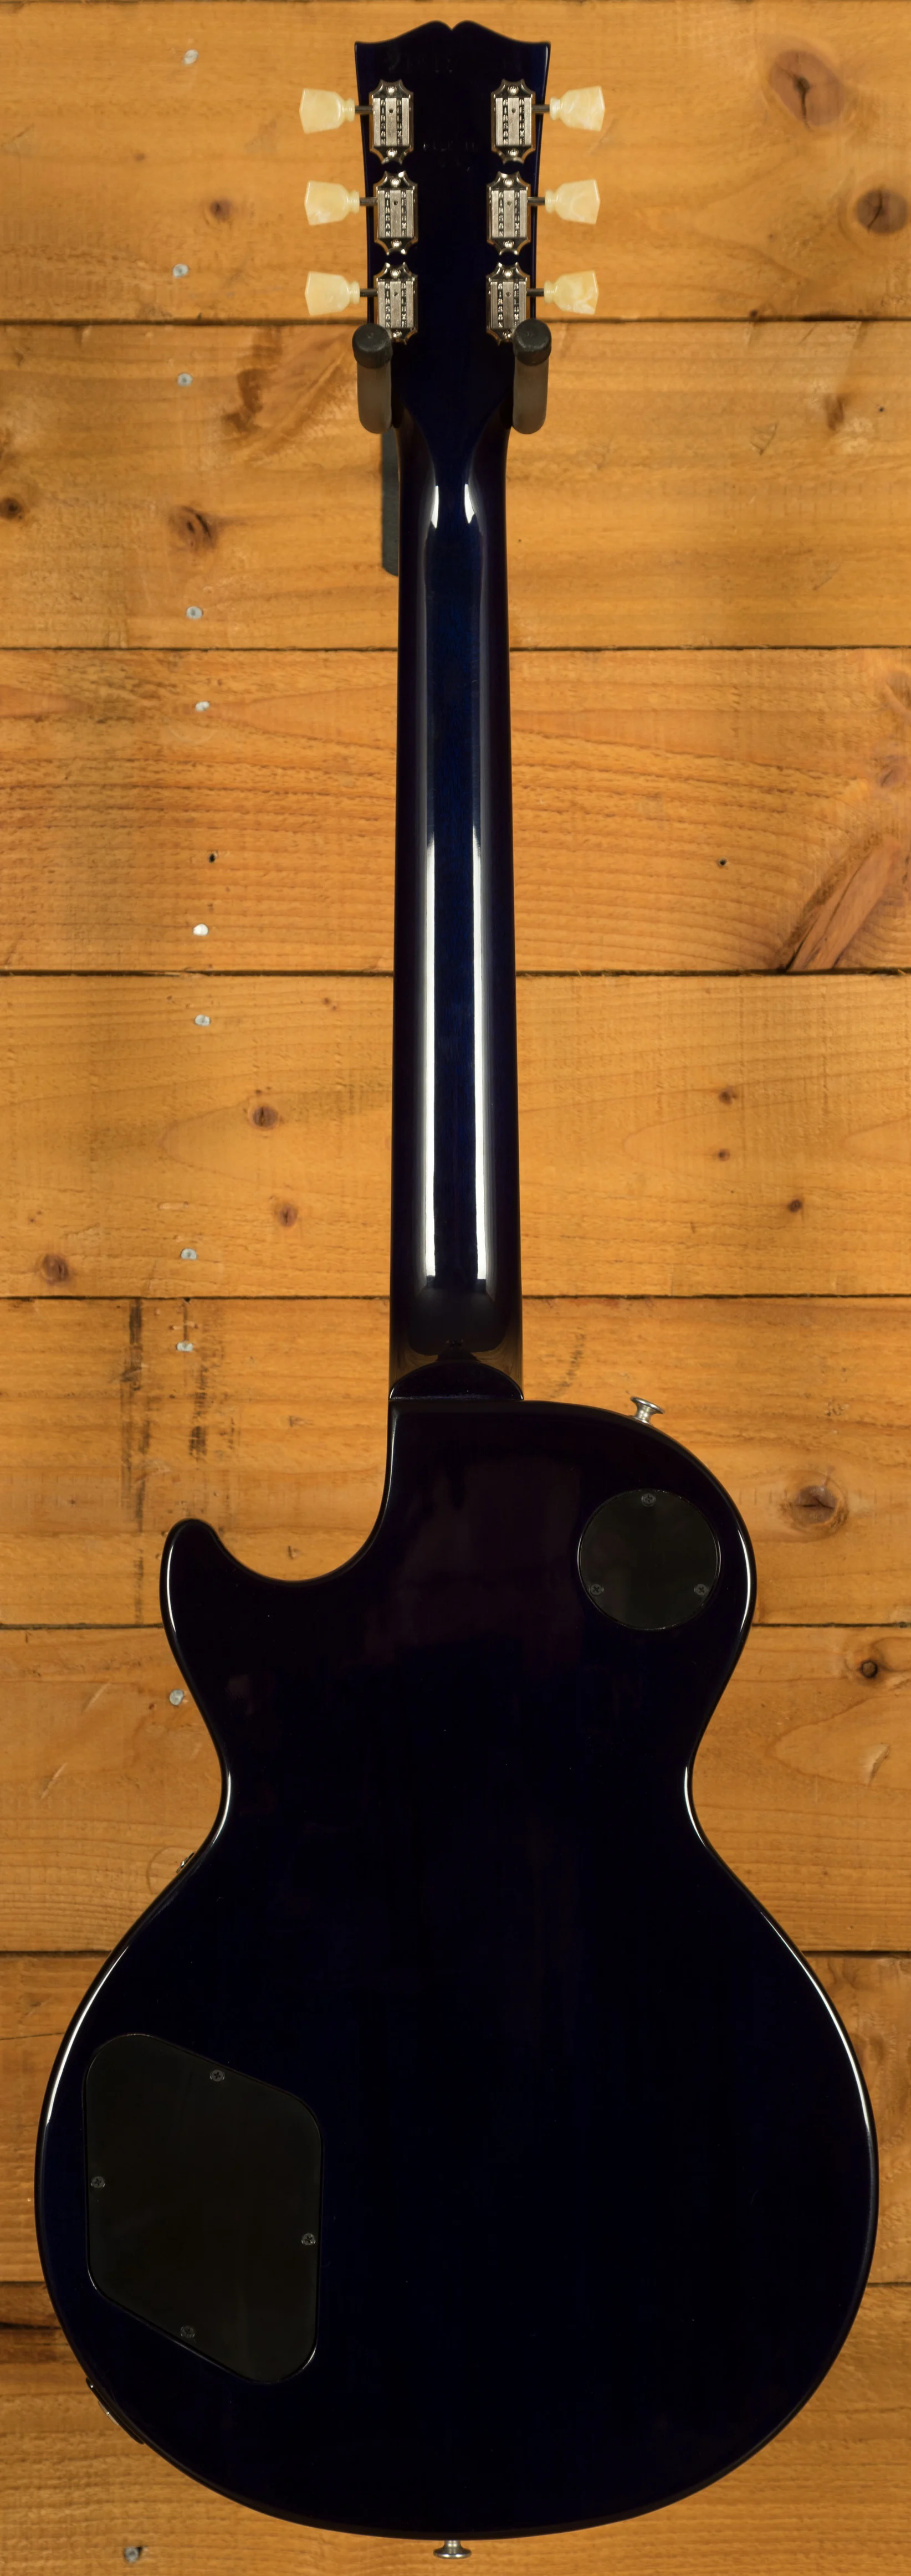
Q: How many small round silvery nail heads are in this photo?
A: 11